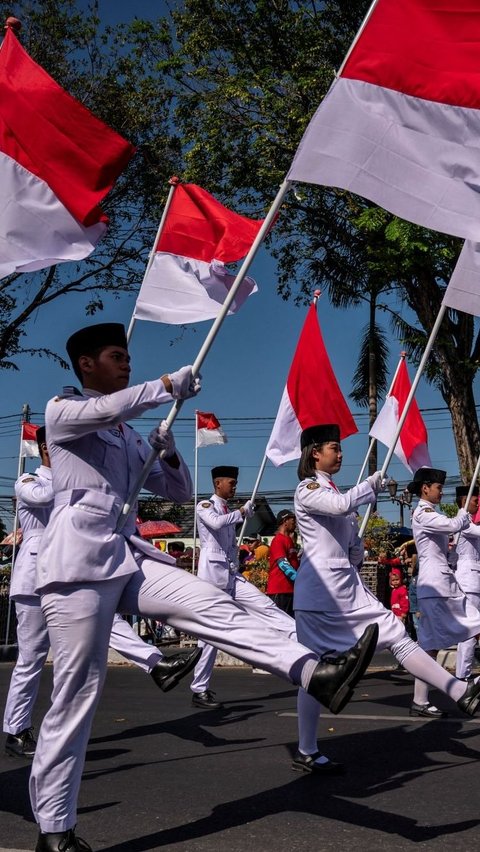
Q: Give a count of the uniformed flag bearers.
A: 6